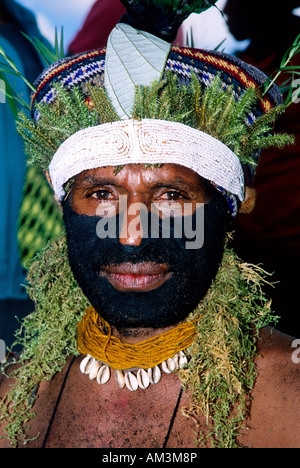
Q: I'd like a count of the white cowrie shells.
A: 9